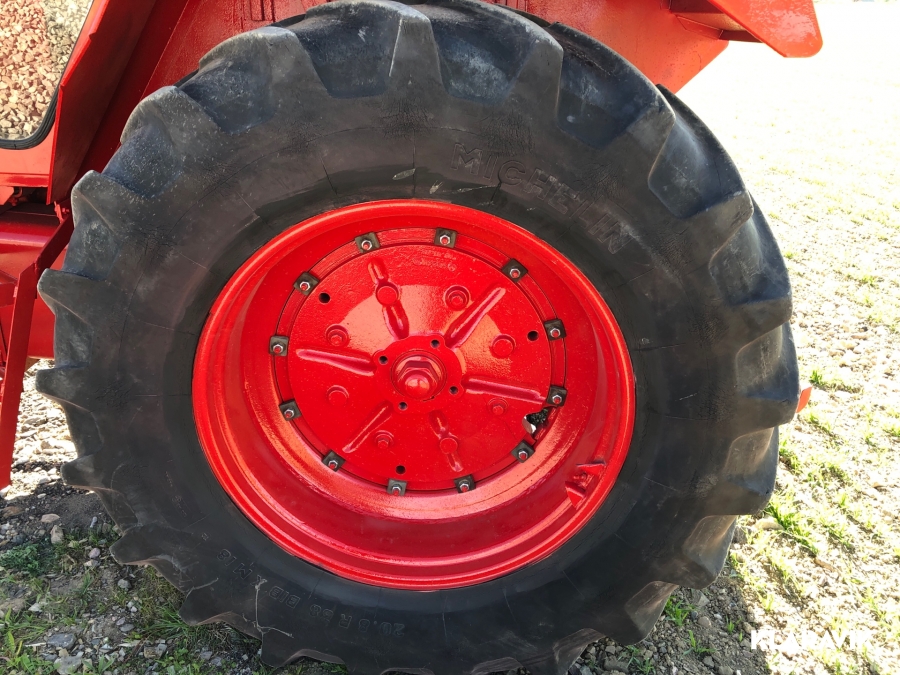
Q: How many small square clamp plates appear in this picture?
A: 12